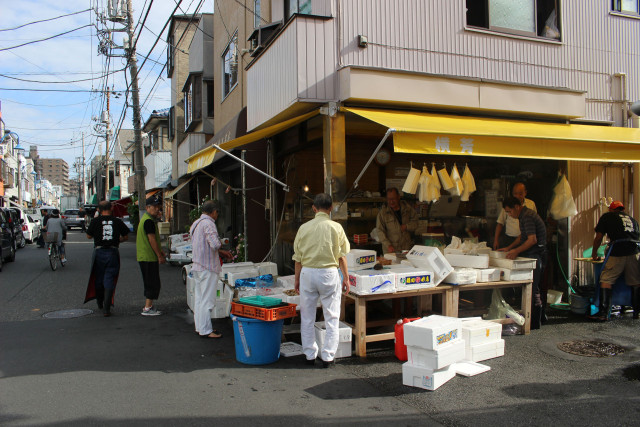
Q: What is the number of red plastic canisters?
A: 1